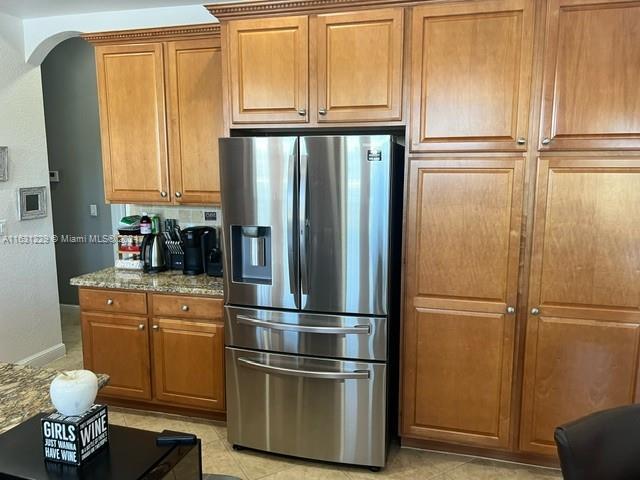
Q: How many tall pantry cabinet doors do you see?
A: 2